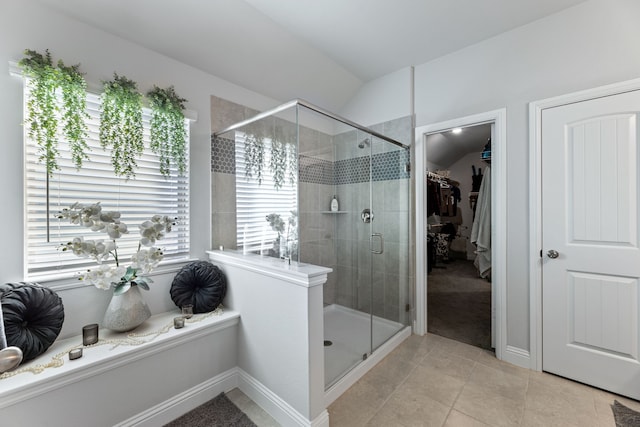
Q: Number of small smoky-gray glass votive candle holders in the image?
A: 4